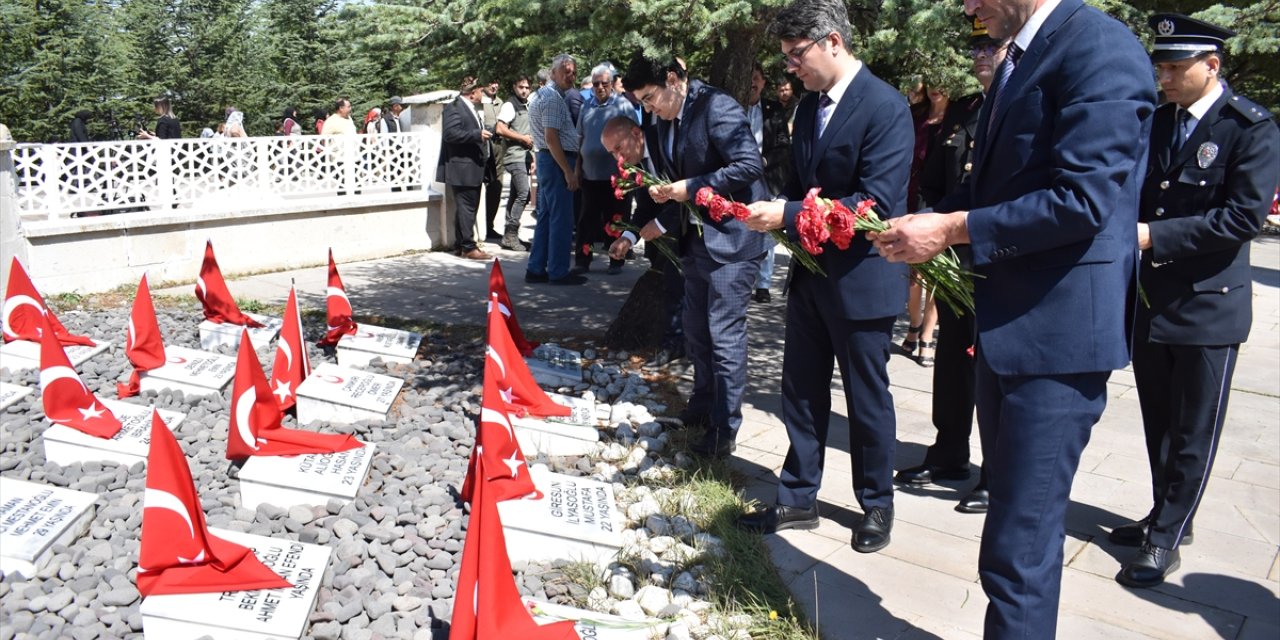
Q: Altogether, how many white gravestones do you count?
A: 14